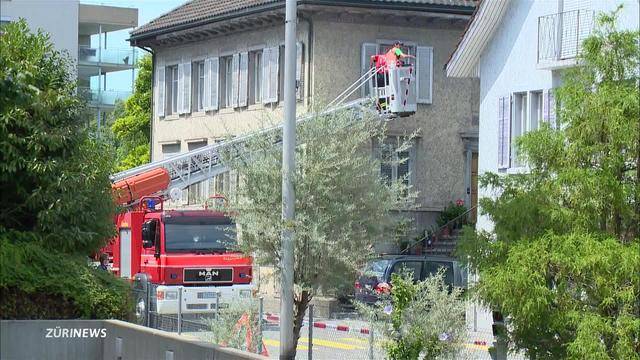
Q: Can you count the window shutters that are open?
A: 14